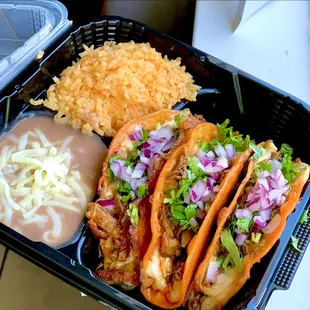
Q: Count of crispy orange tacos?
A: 3